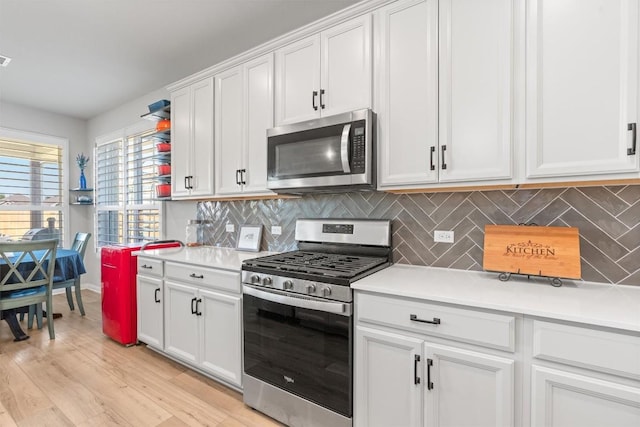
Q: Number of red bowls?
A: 3